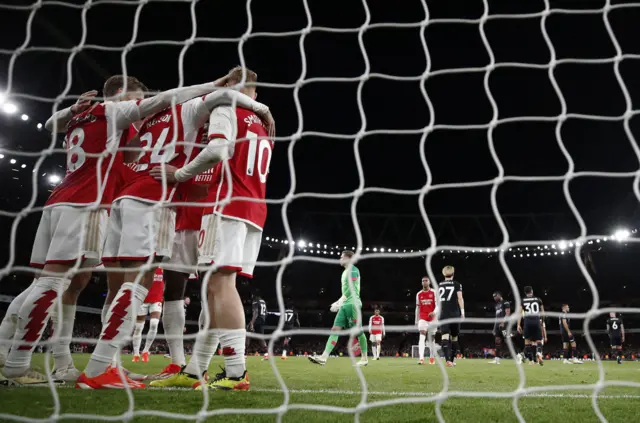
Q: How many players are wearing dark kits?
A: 7